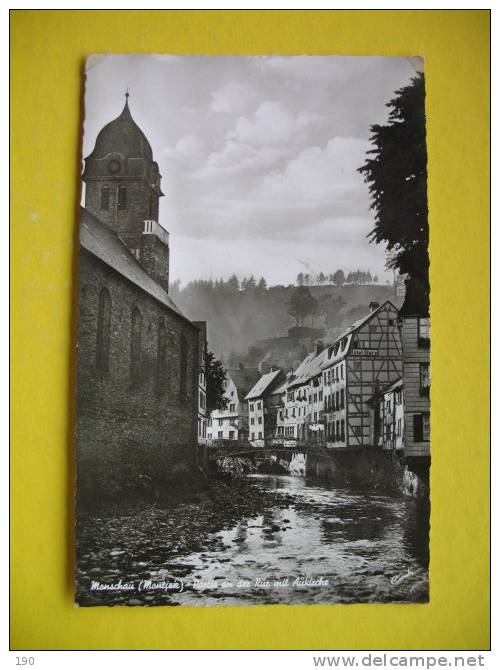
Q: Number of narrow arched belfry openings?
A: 2